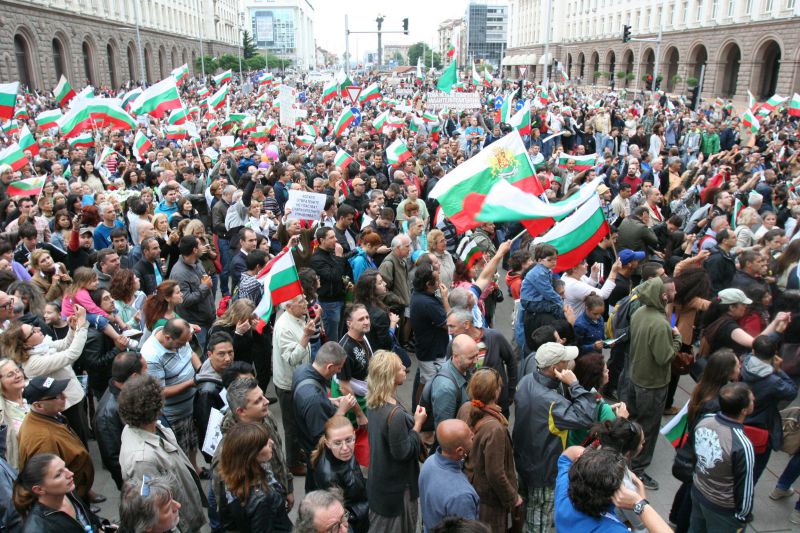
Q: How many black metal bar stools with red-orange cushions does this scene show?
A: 0